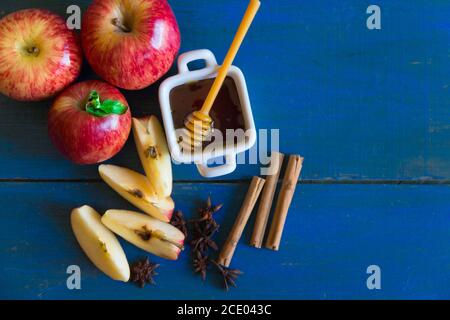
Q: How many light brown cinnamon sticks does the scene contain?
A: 3